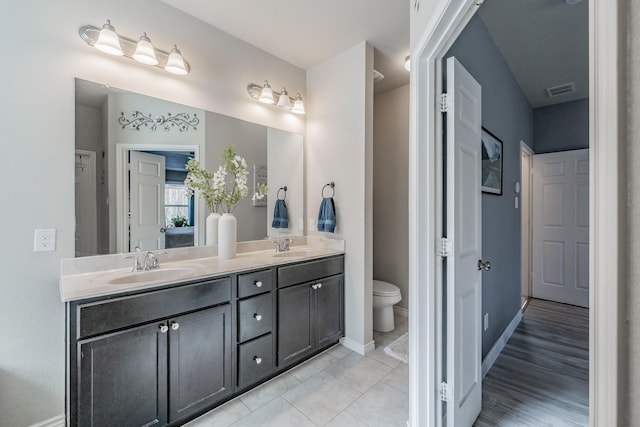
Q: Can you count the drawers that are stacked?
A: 3